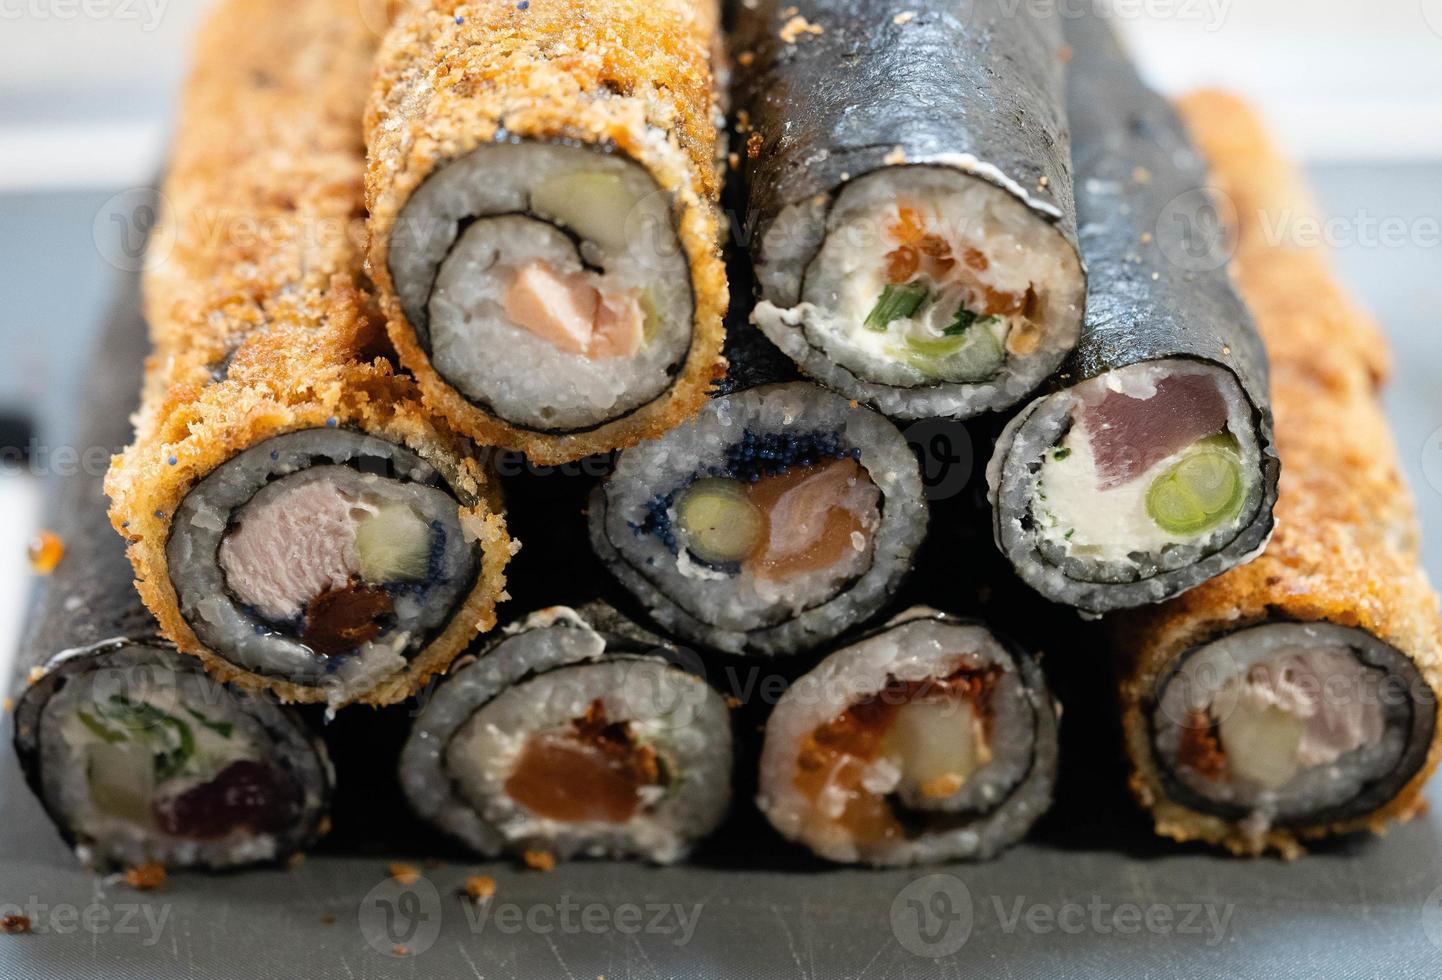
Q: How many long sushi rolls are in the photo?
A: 9